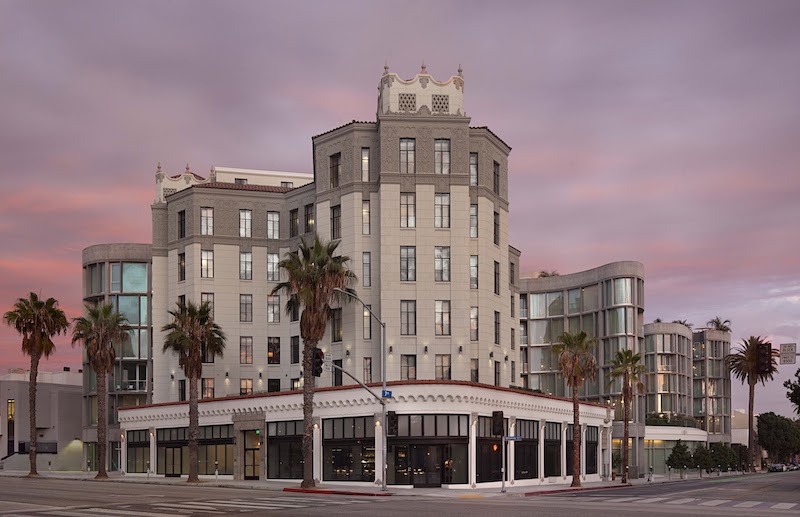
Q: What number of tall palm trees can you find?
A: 7